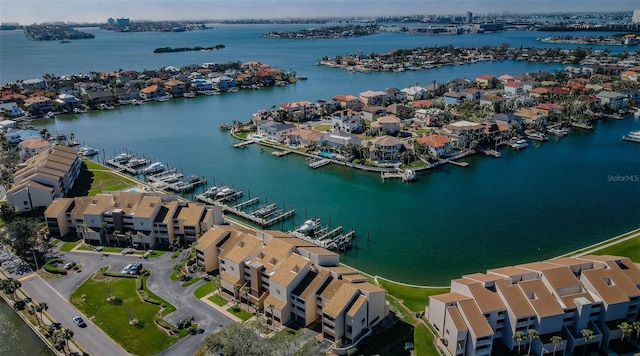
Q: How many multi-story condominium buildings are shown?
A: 4